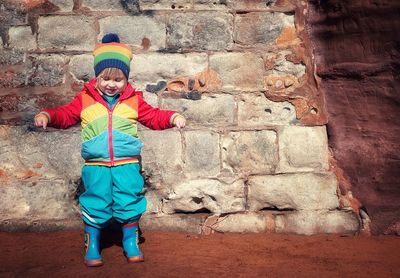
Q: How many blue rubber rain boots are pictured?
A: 2